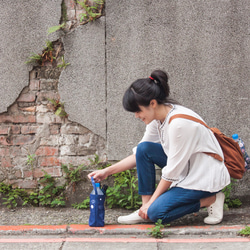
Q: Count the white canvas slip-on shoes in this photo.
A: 2